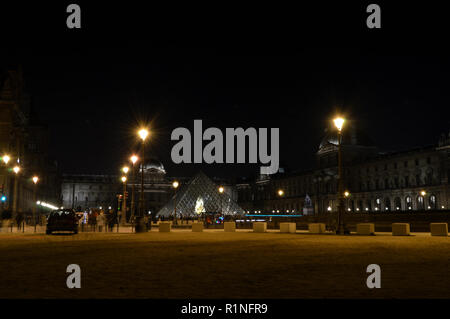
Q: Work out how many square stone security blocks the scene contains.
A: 9